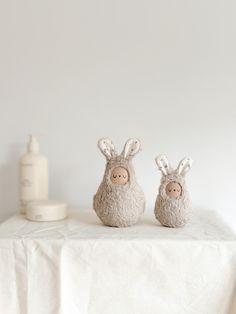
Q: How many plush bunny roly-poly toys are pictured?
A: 2